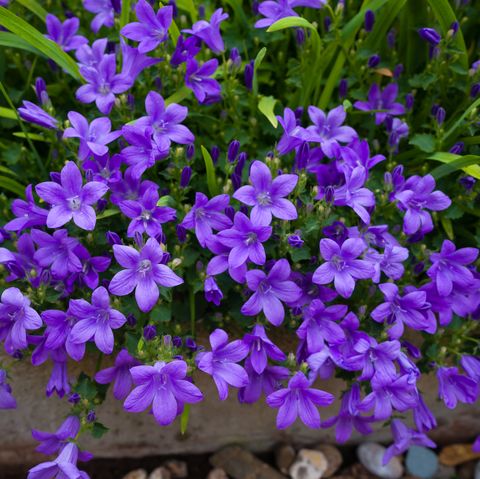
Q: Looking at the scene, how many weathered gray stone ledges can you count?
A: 1